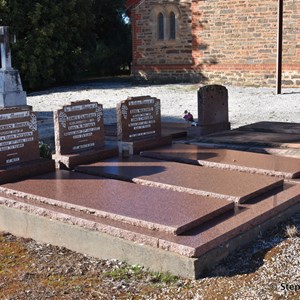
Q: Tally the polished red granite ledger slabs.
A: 3